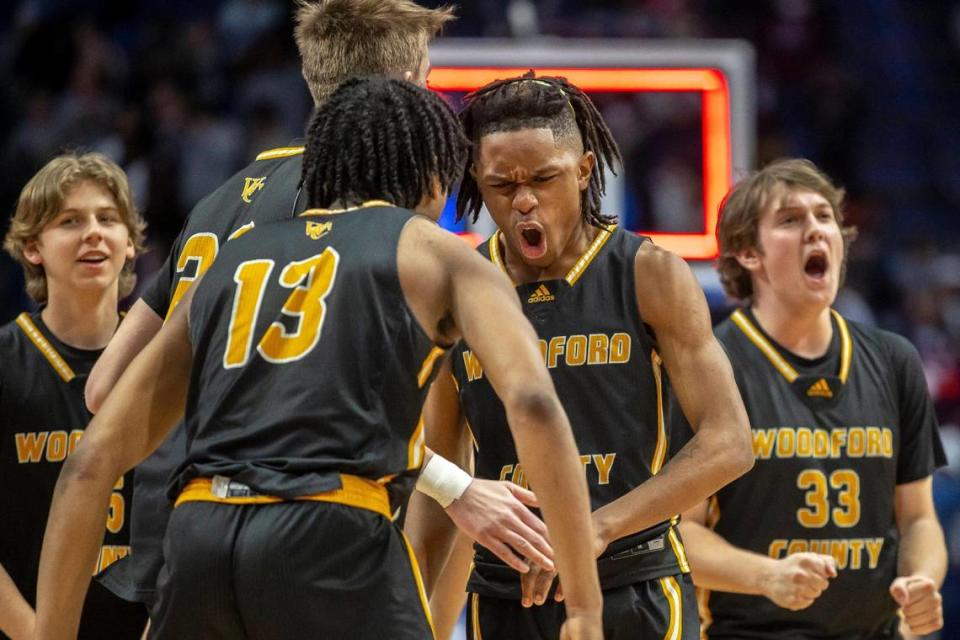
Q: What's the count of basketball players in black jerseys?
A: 5